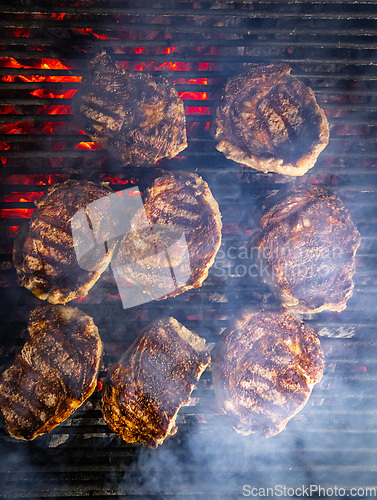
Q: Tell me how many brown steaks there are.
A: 8